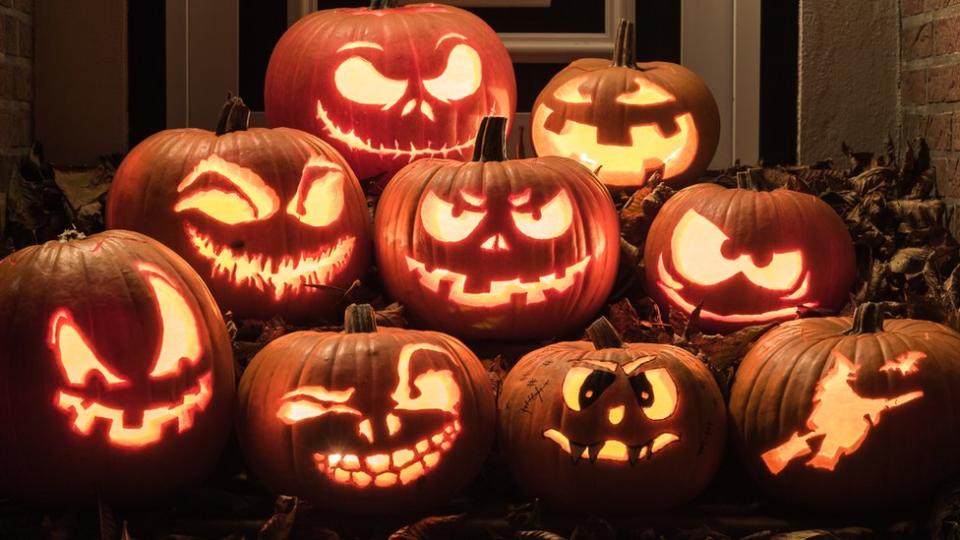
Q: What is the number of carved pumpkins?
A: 9